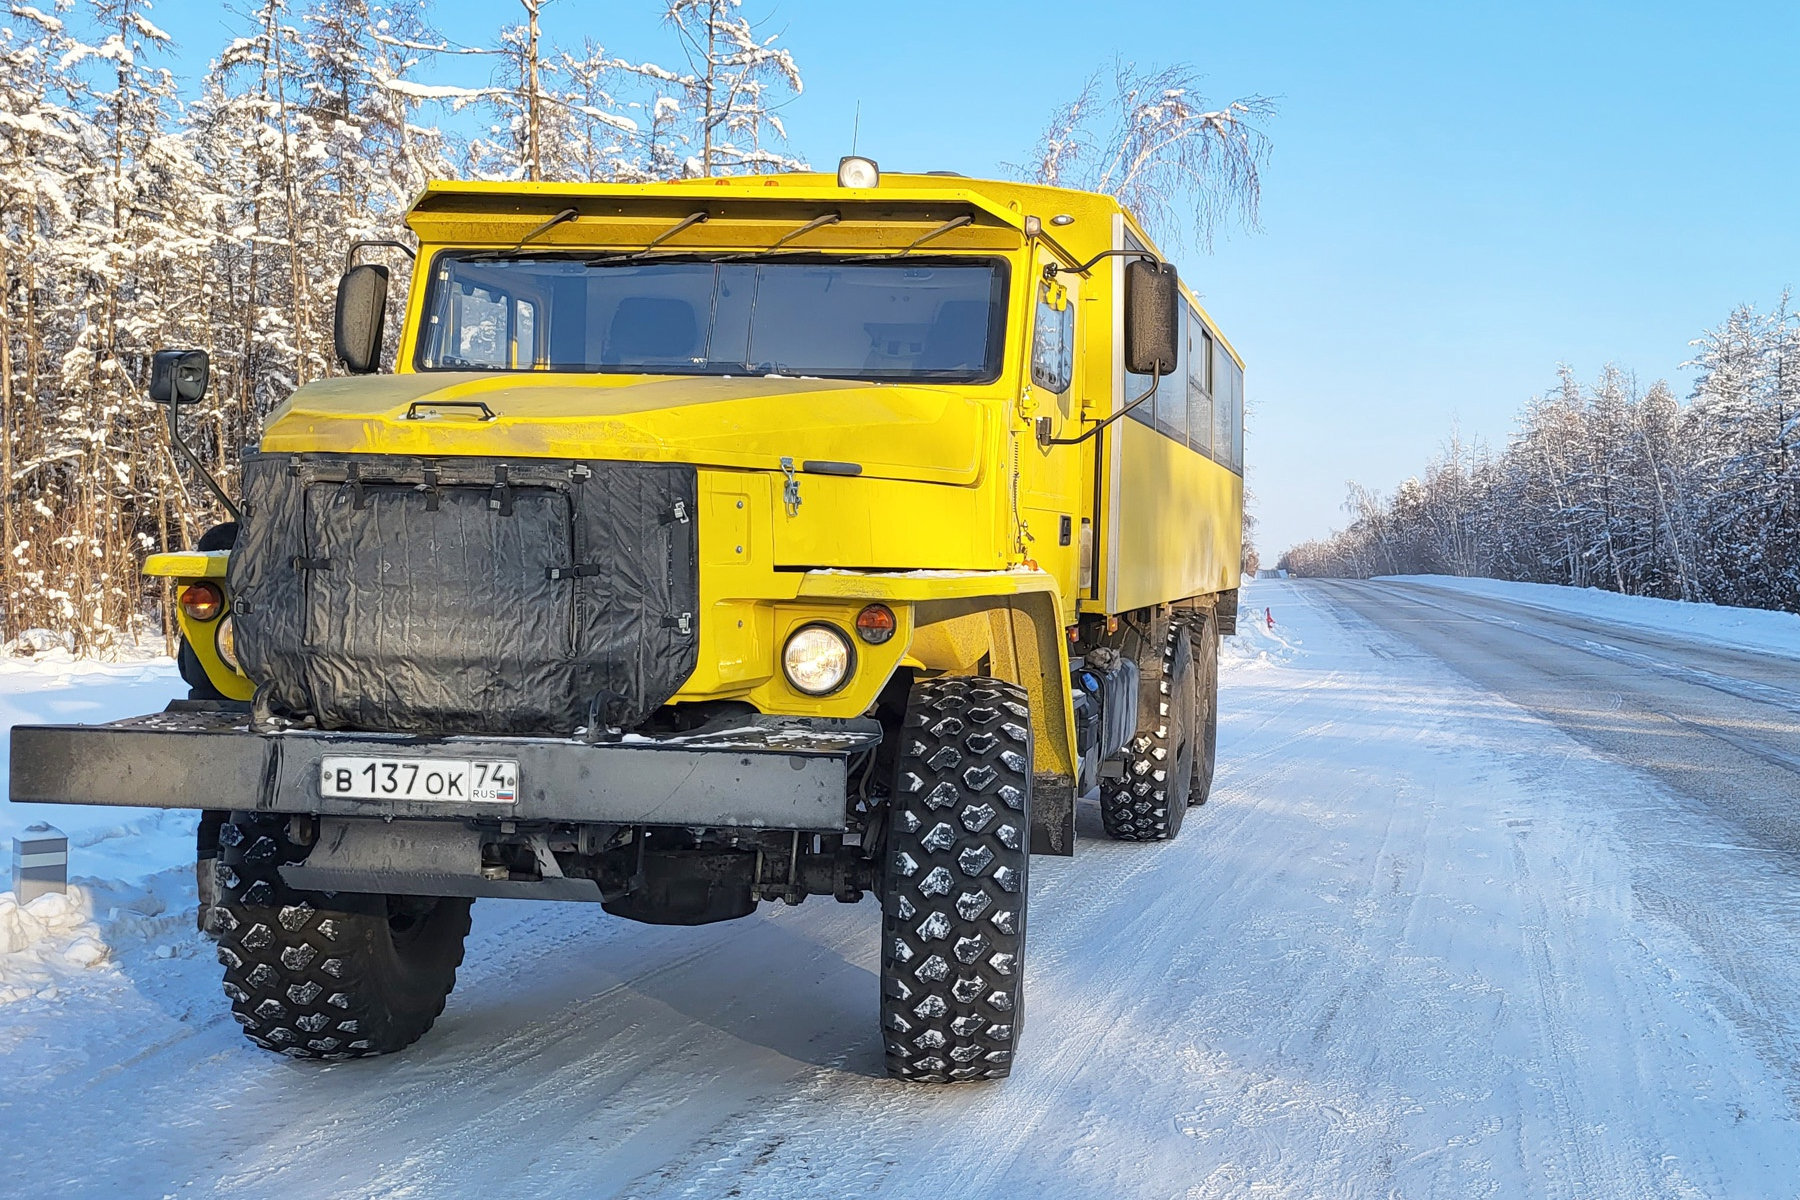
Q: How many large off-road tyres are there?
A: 4